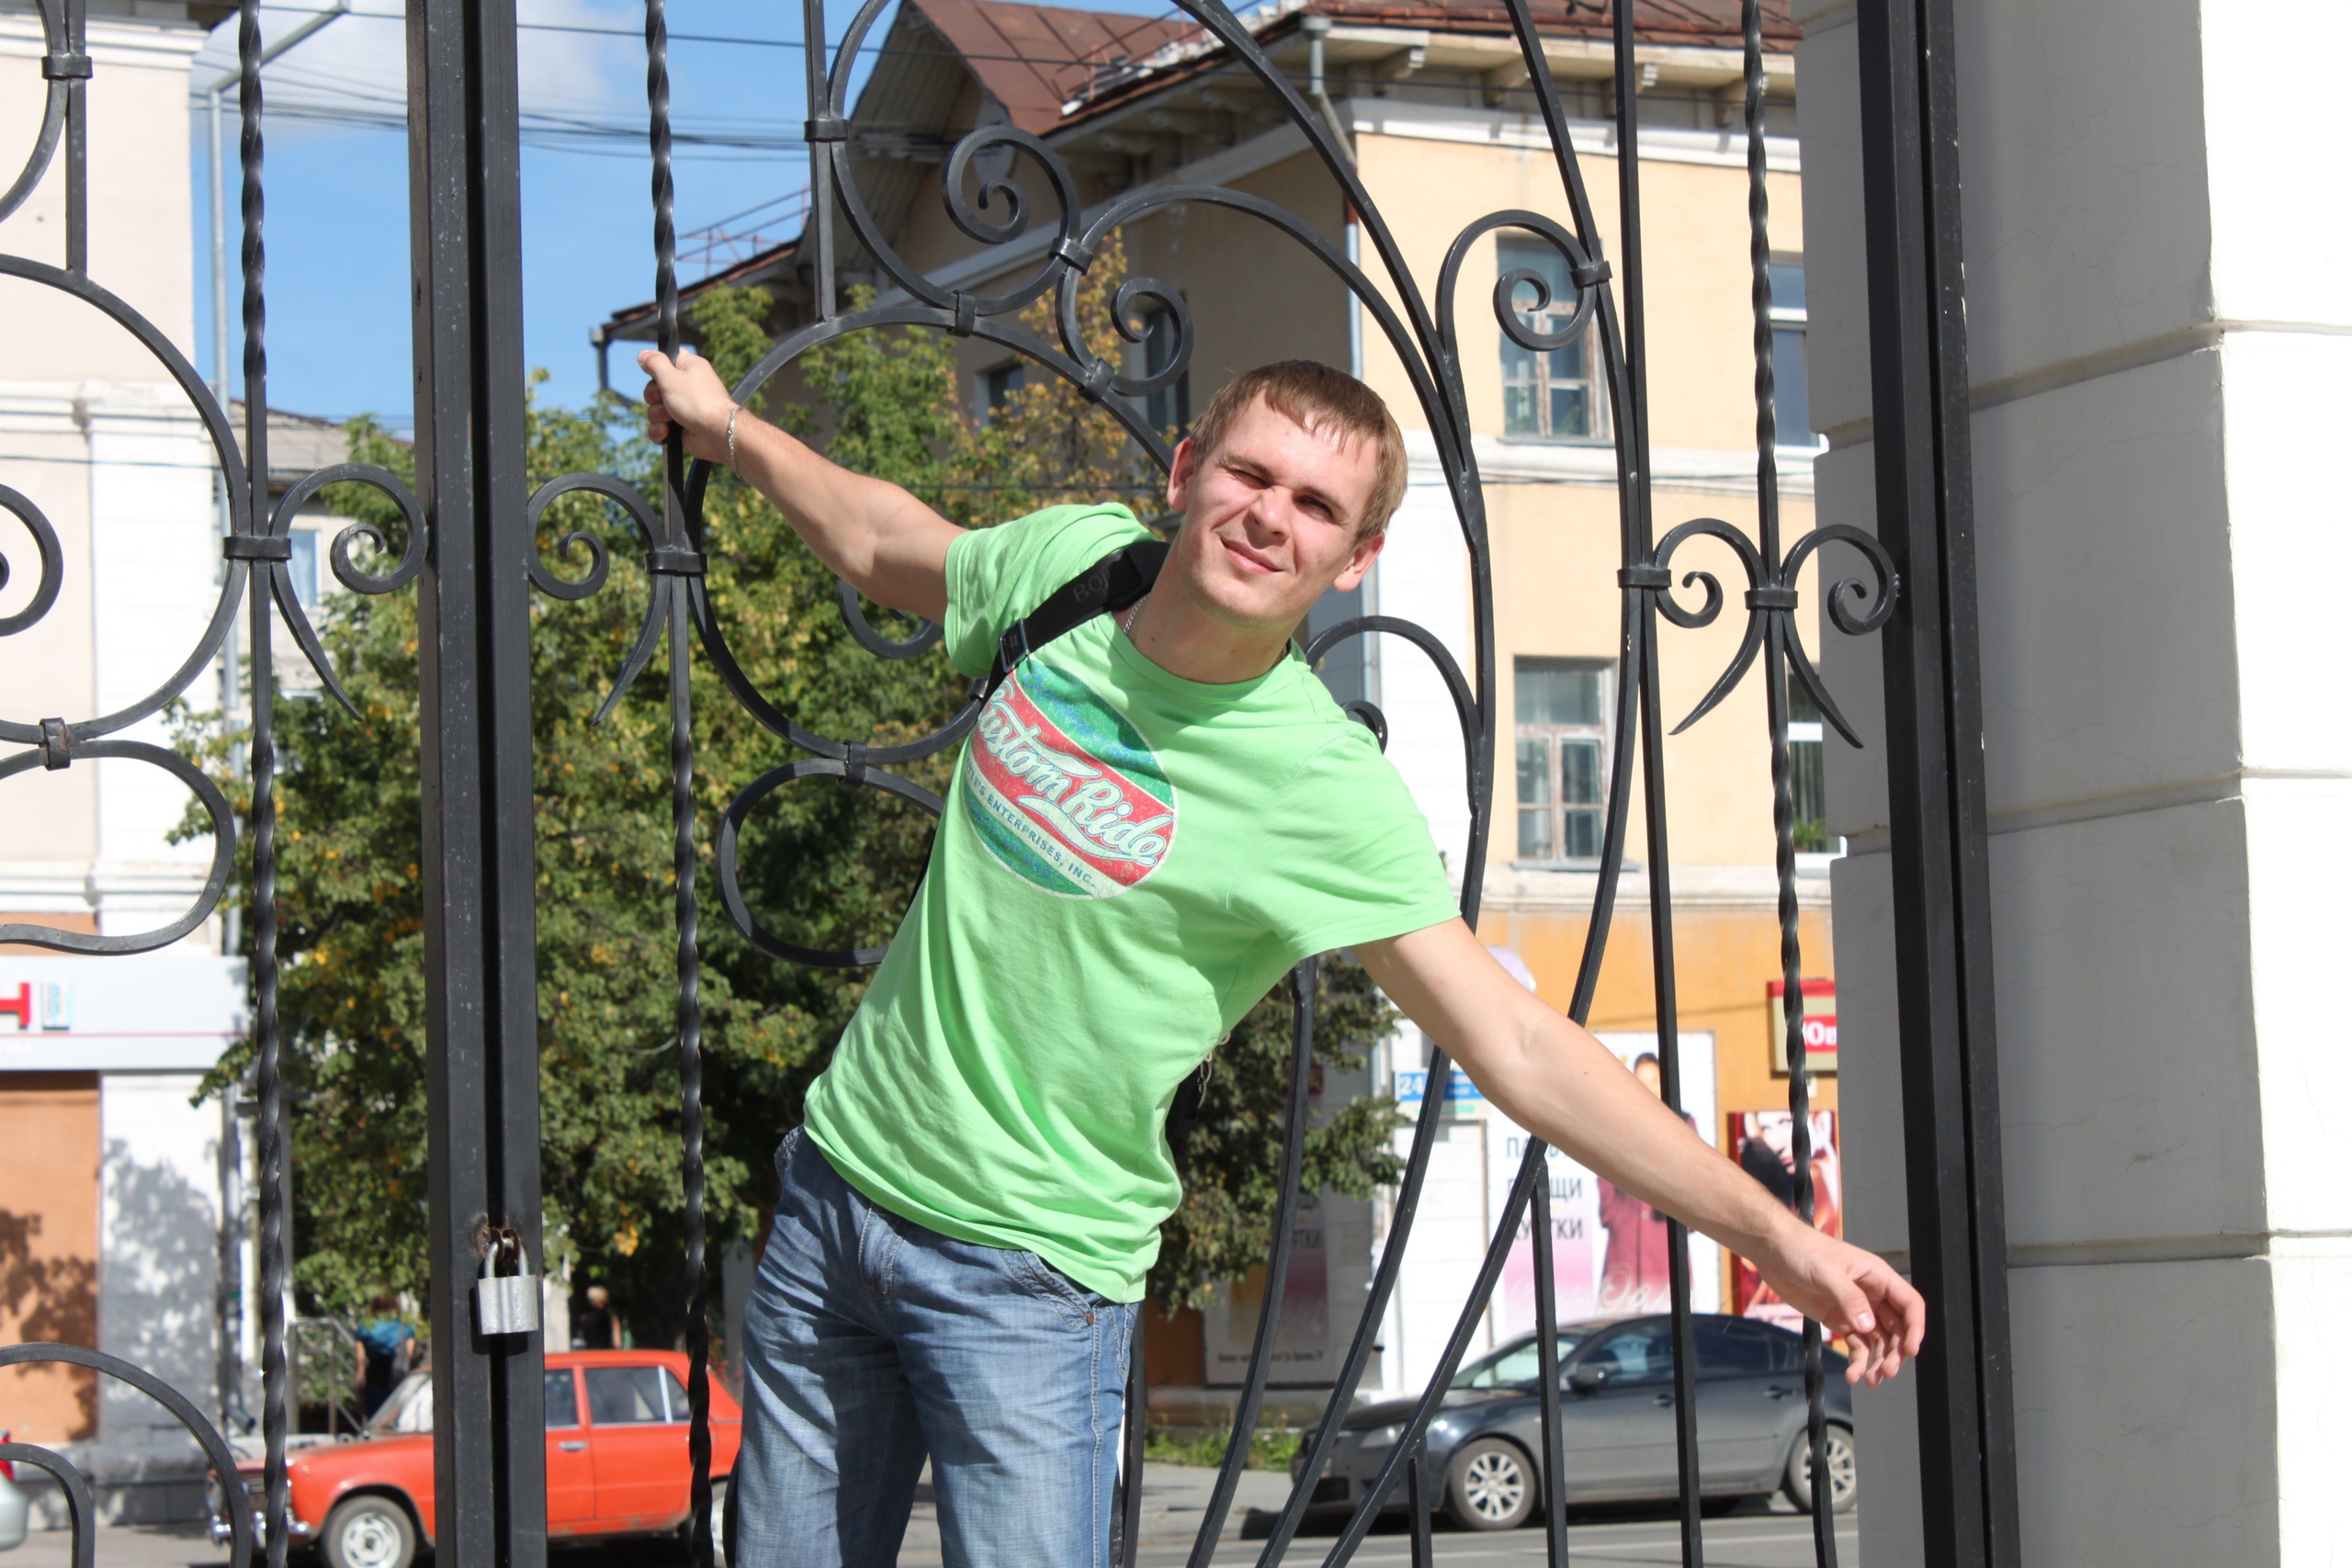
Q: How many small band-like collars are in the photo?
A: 12